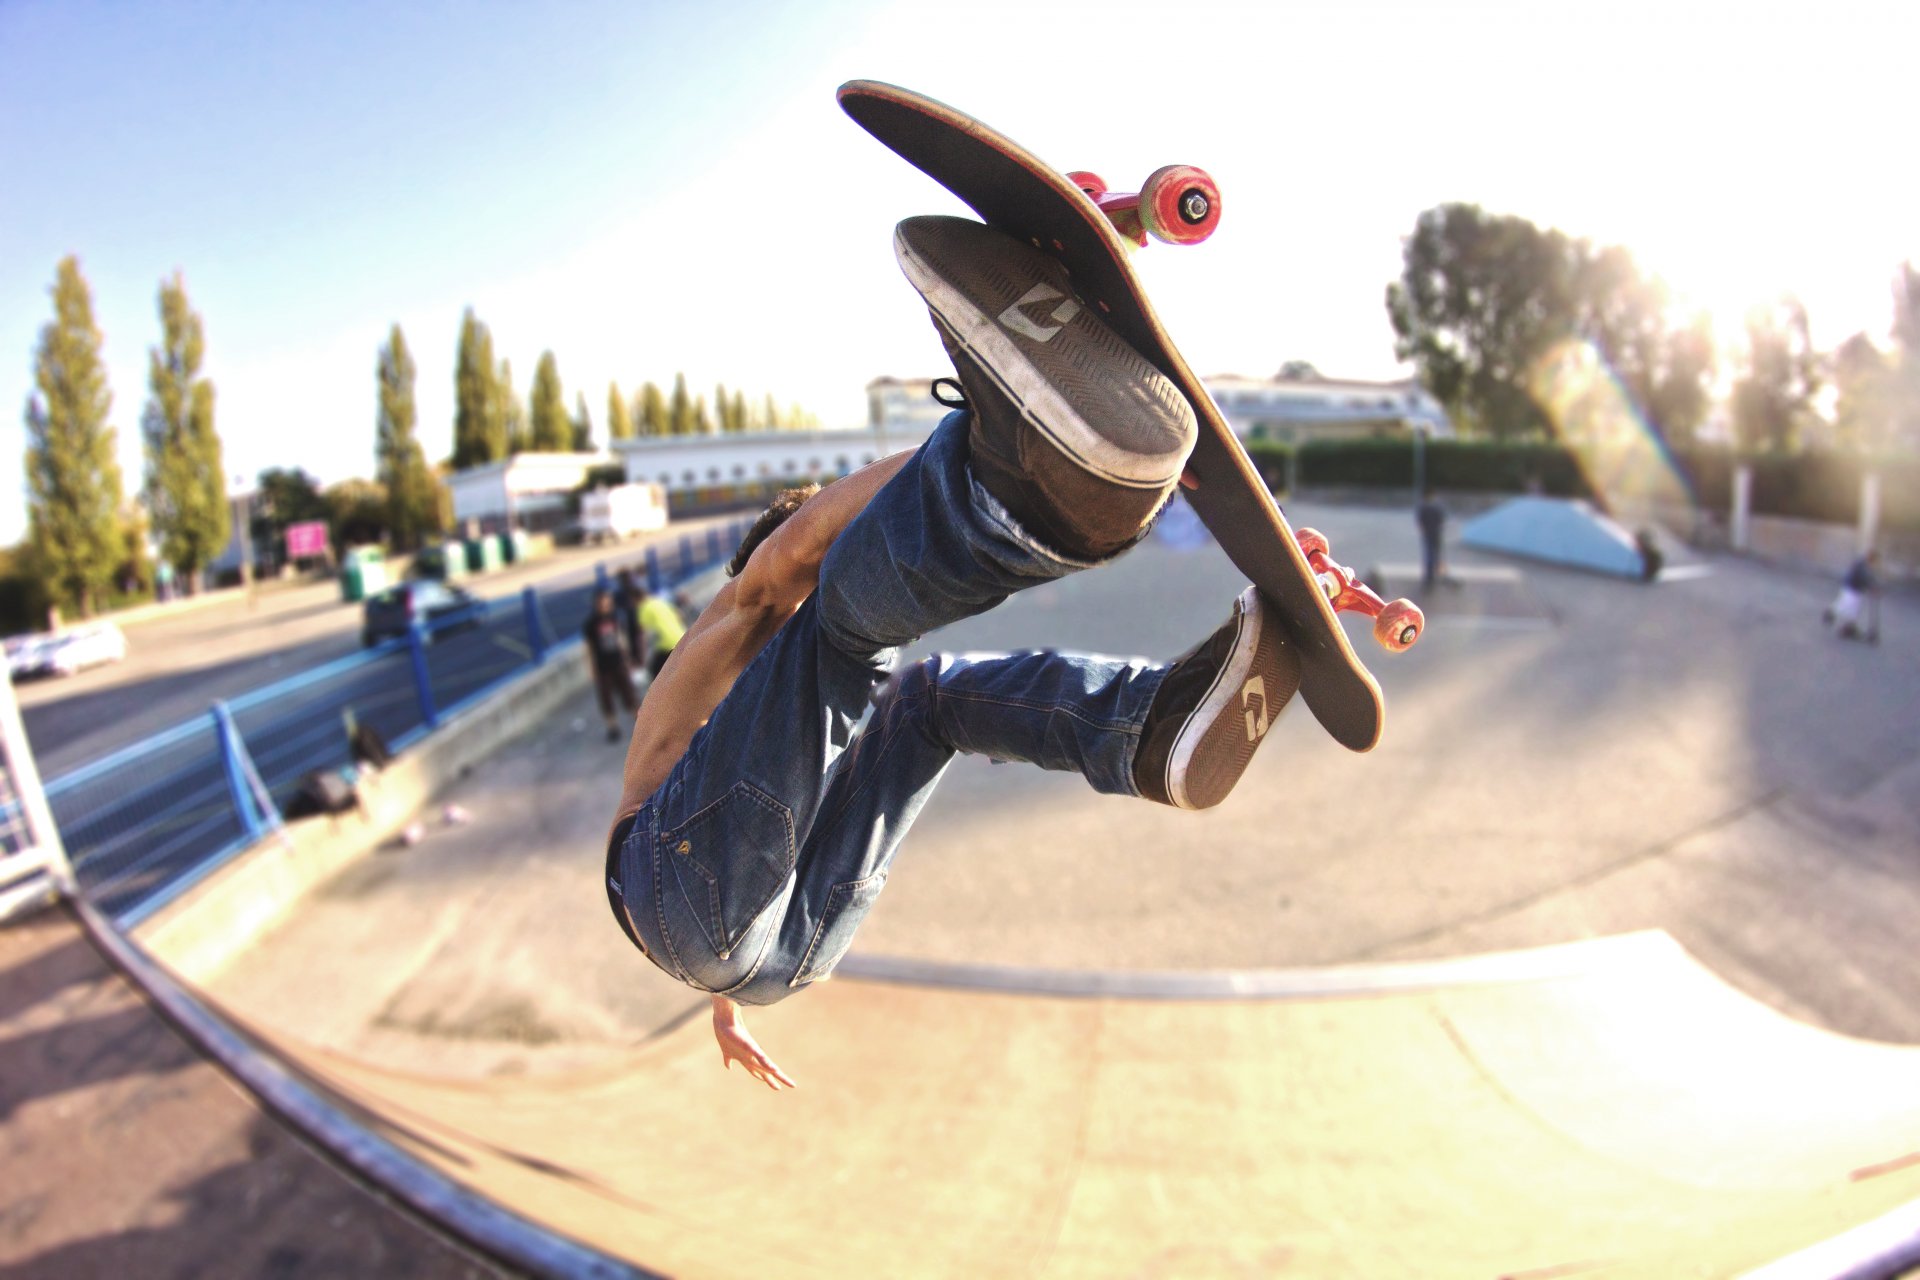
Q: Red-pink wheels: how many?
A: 4